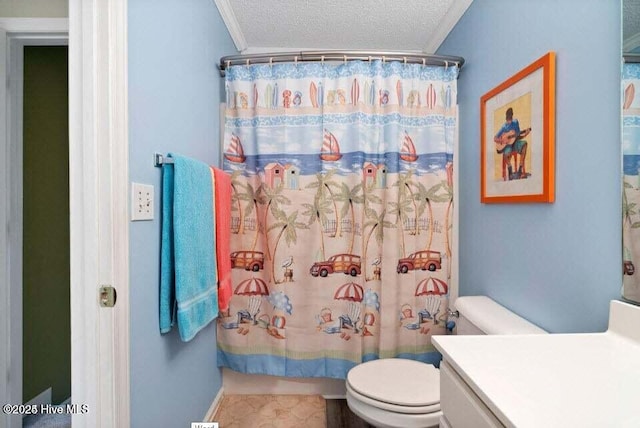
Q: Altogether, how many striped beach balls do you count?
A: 2